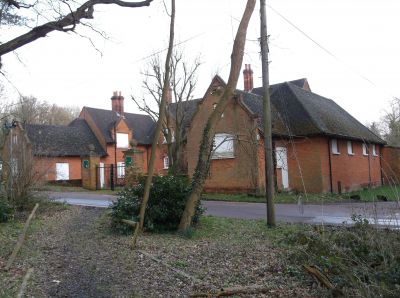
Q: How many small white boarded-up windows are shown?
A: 4